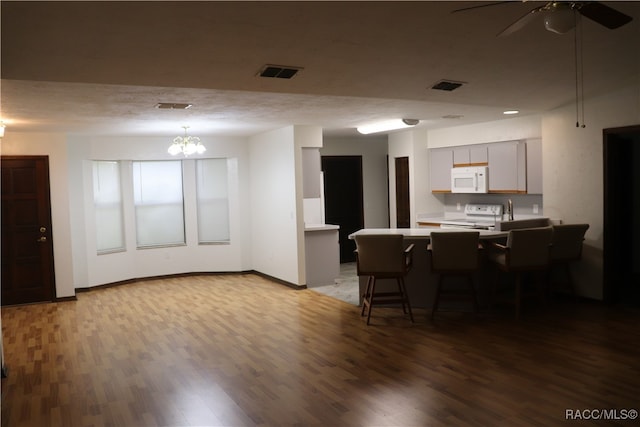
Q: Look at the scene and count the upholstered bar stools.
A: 4